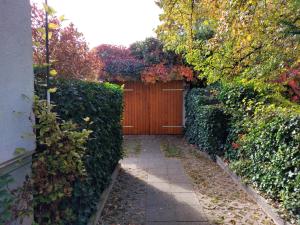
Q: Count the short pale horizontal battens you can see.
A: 4